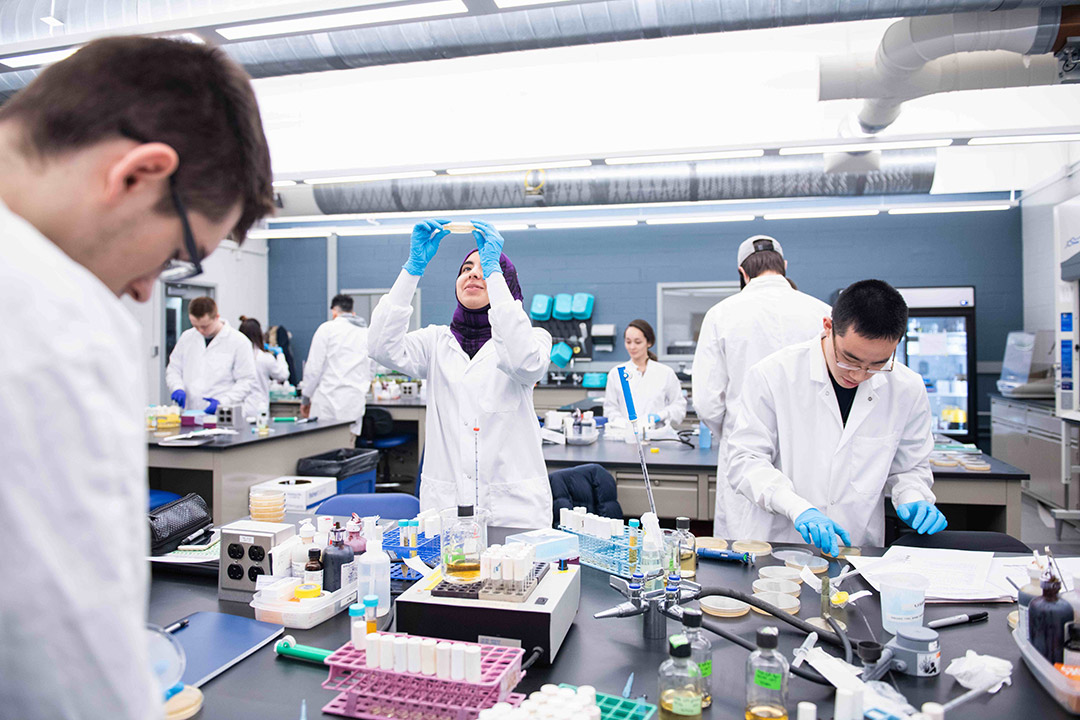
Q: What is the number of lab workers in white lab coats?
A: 8